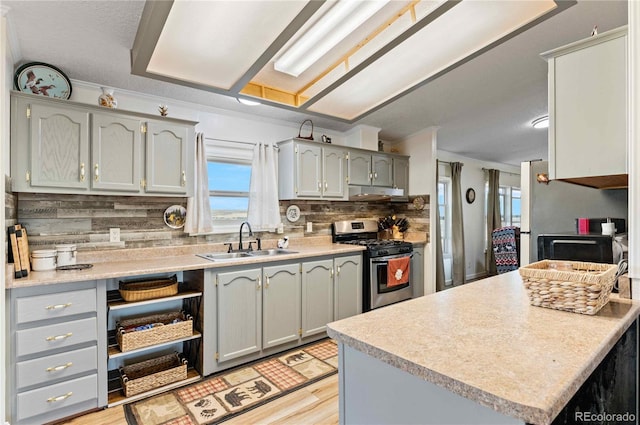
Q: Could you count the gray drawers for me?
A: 4